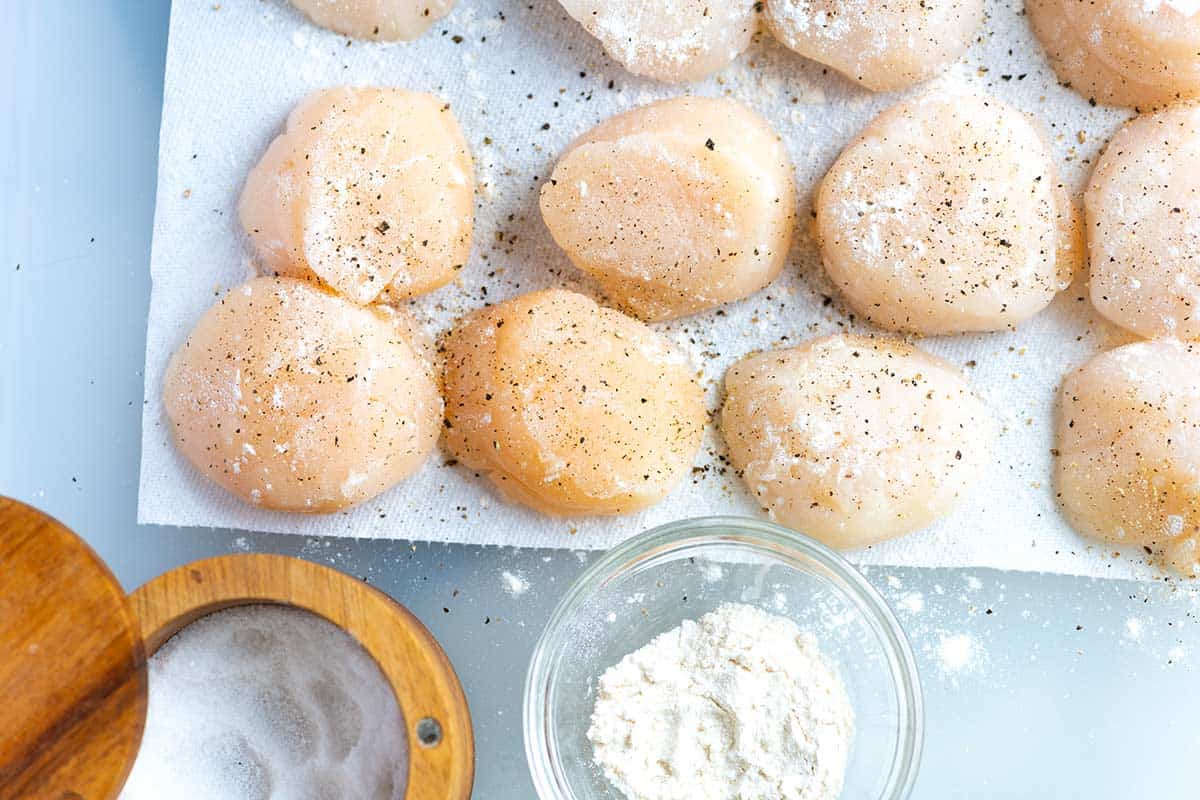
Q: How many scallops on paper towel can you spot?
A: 12